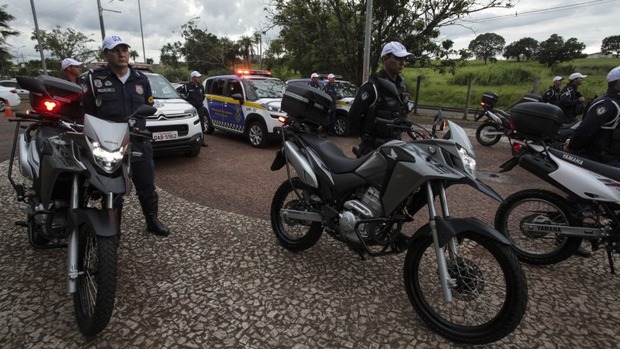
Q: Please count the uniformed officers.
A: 9